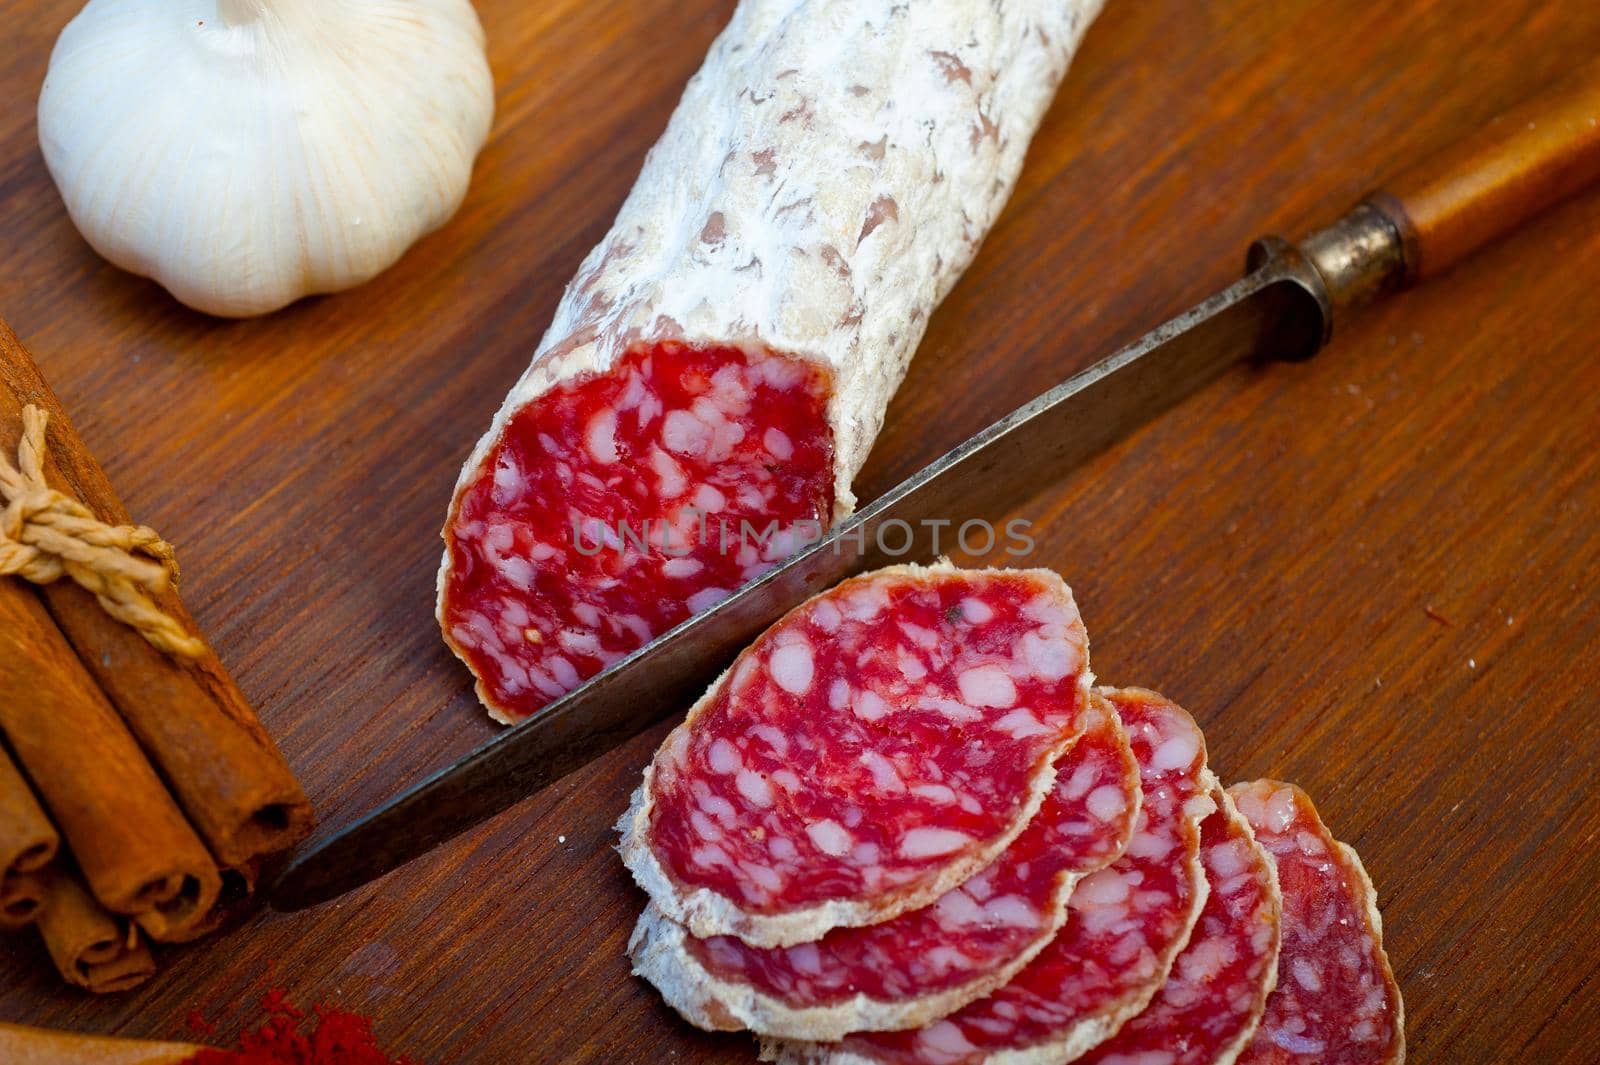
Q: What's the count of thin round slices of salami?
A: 5